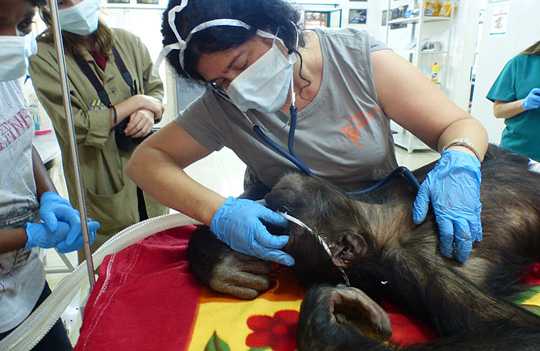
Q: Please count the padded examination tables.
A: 1